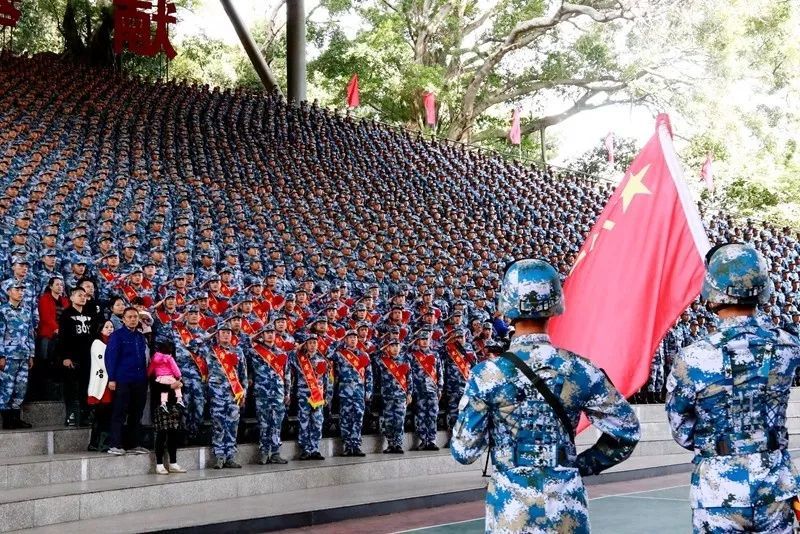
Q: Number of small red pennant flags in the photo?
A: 5